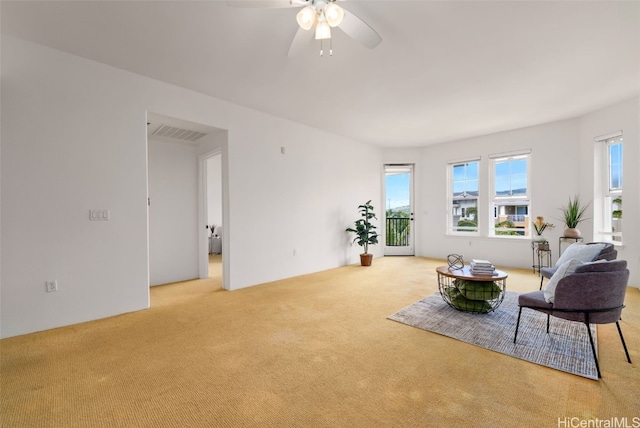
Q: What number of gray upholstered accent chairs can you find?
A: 2